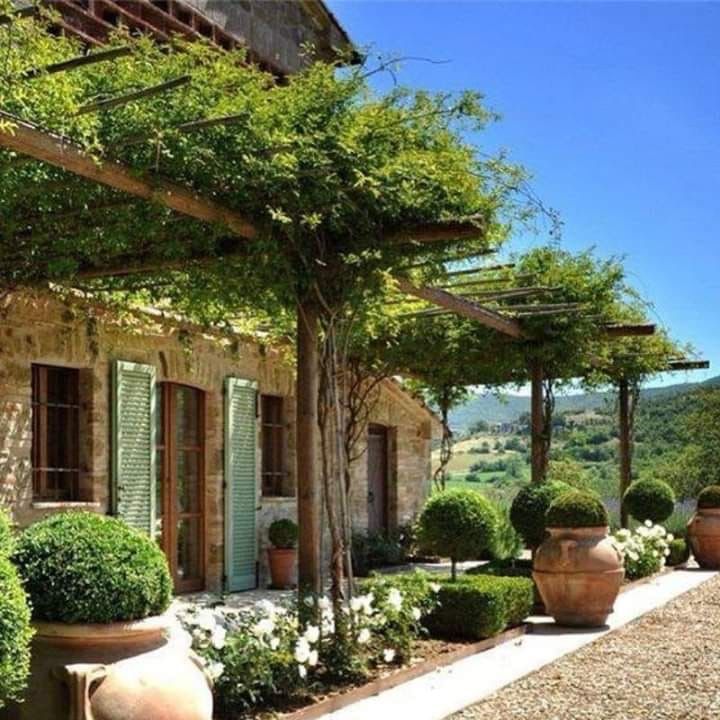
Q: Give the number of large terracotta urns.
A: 3